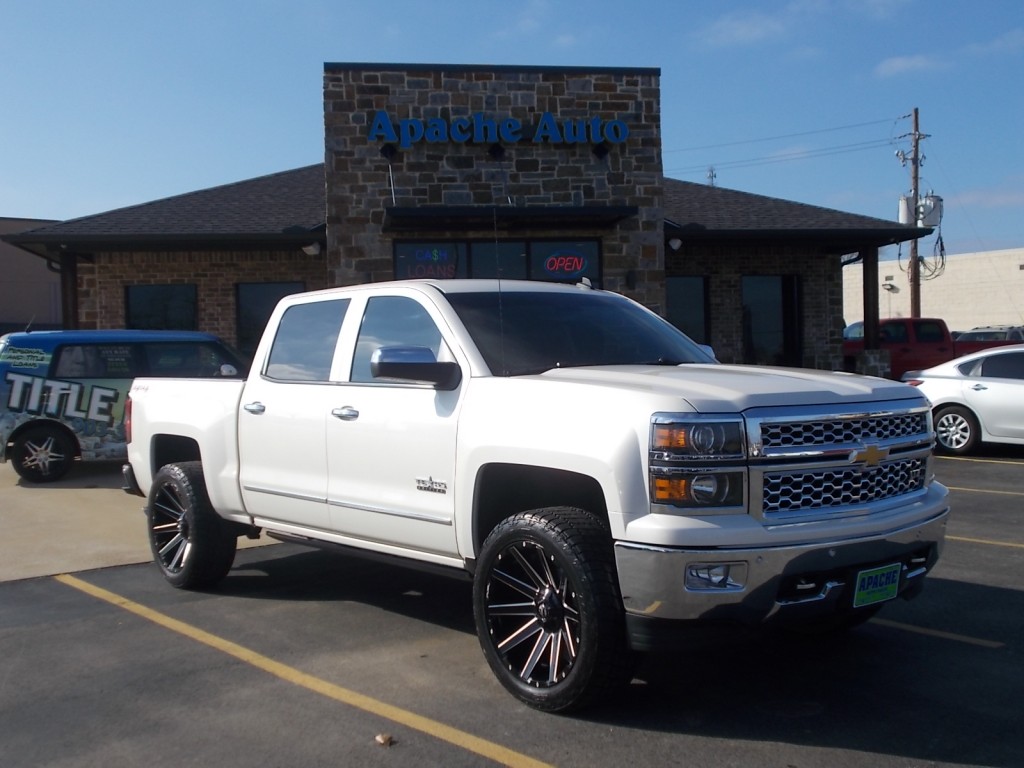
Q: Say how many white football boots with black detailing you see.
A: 0